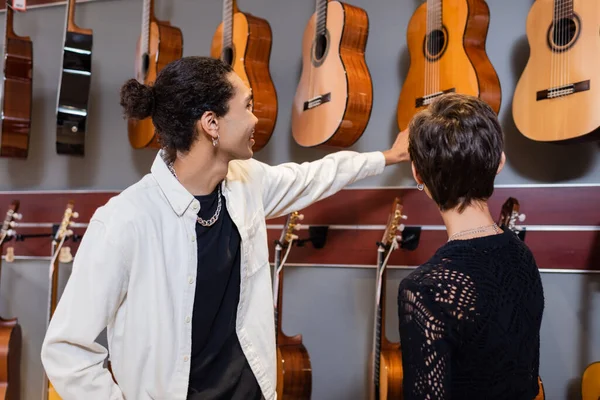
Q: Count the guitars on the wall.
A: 13